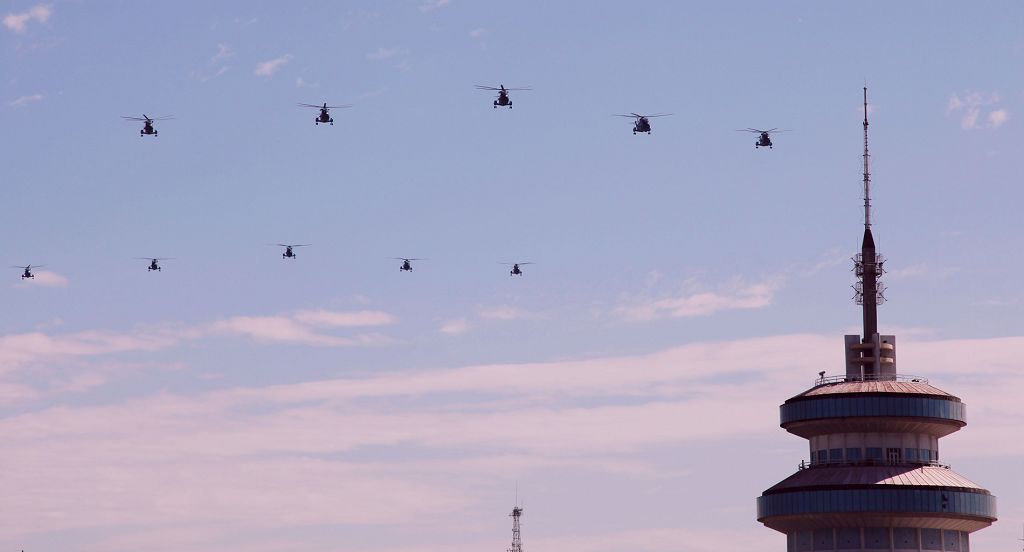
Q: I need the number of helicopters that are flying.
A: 10